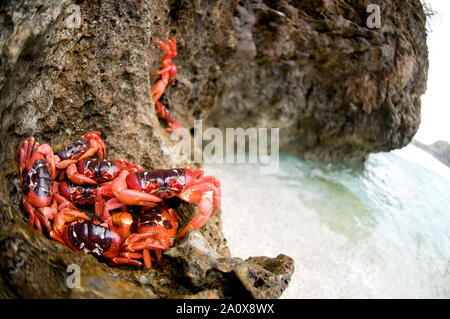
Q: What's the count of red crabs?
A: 9